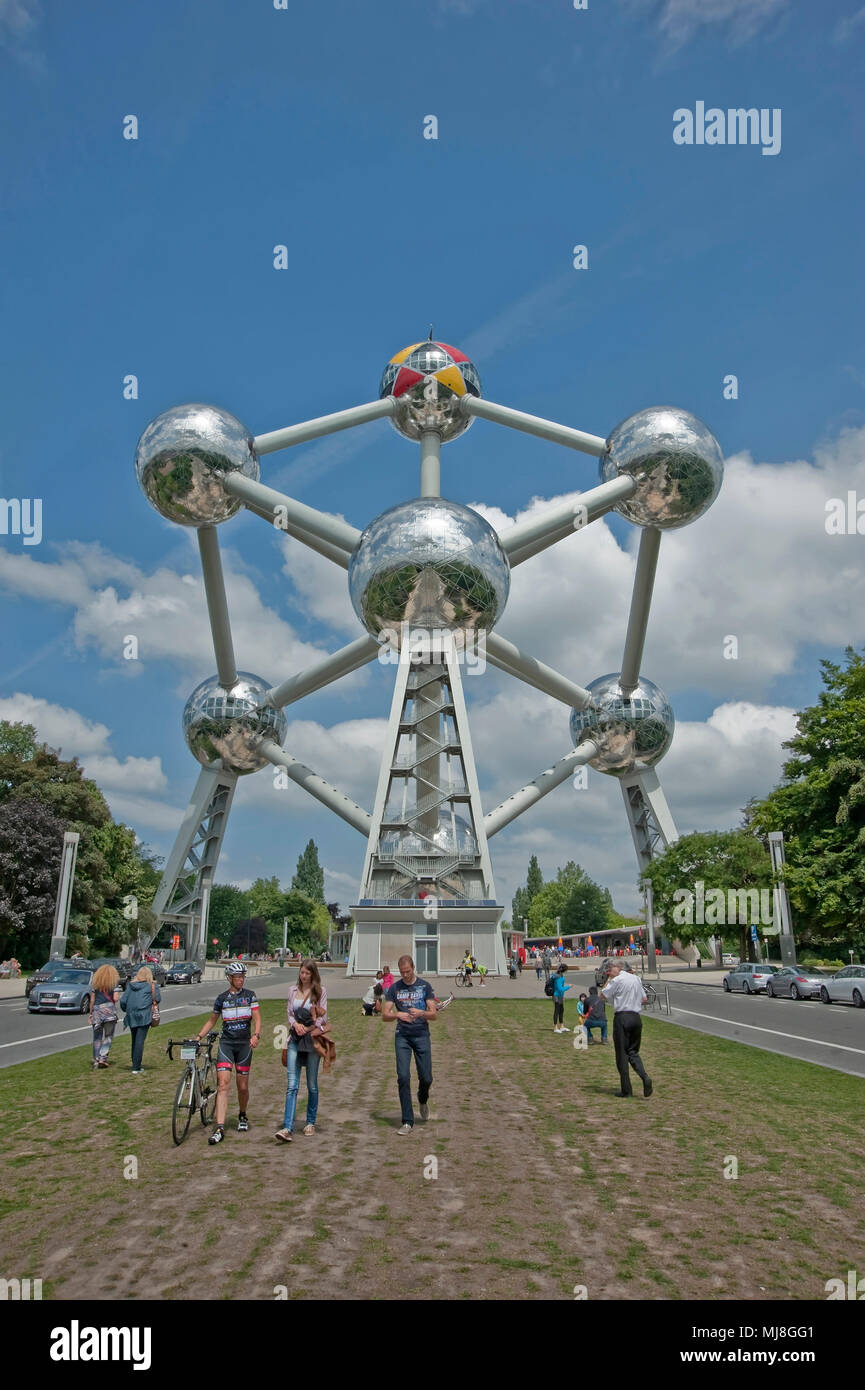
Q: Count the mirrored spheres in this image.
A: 7